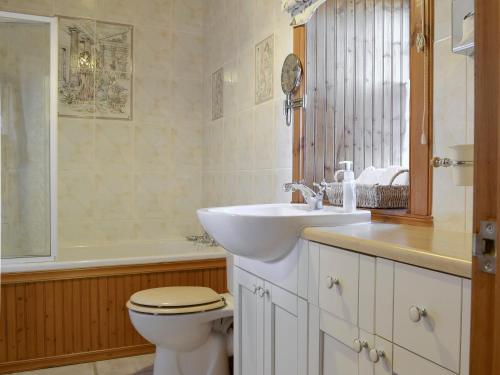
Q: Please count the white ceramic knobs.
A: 6